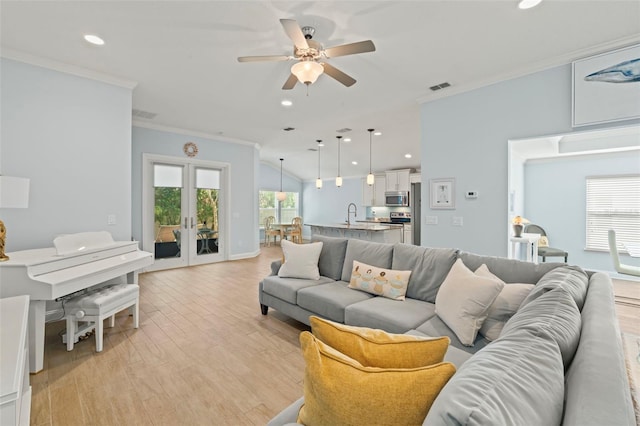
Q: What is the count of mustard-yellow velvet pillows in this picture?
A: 2